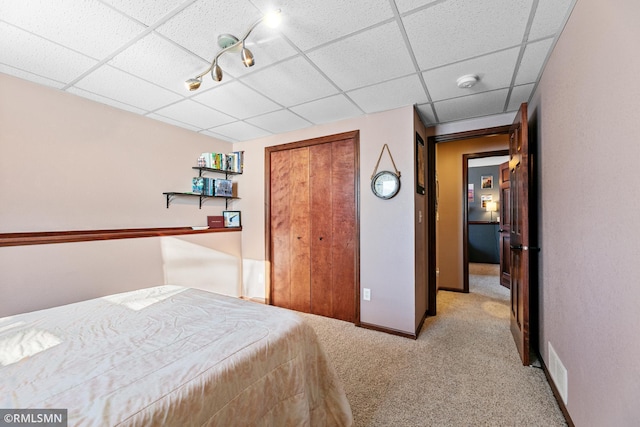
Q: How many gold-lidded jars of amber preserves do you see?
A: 0